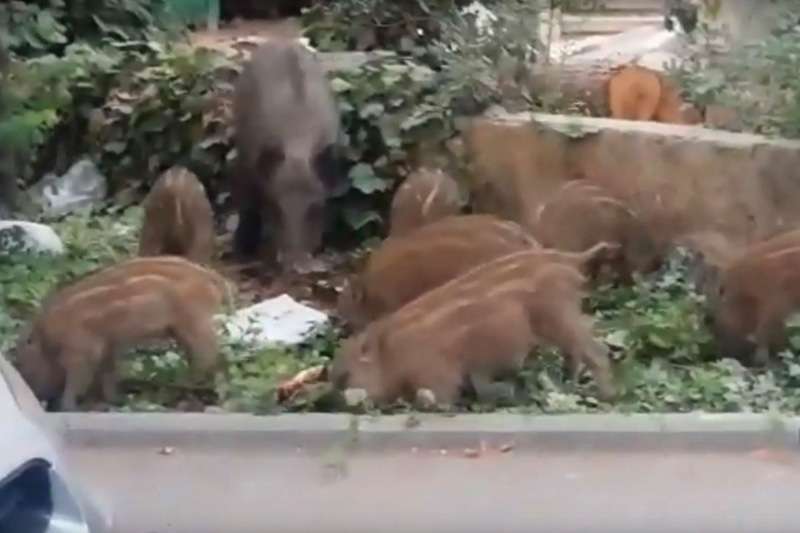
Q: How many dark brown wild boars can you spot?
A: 1